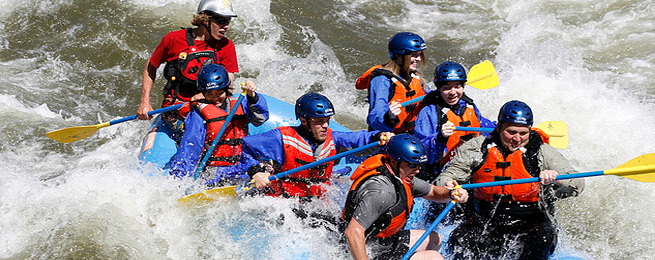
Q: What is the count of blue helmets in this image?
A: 6